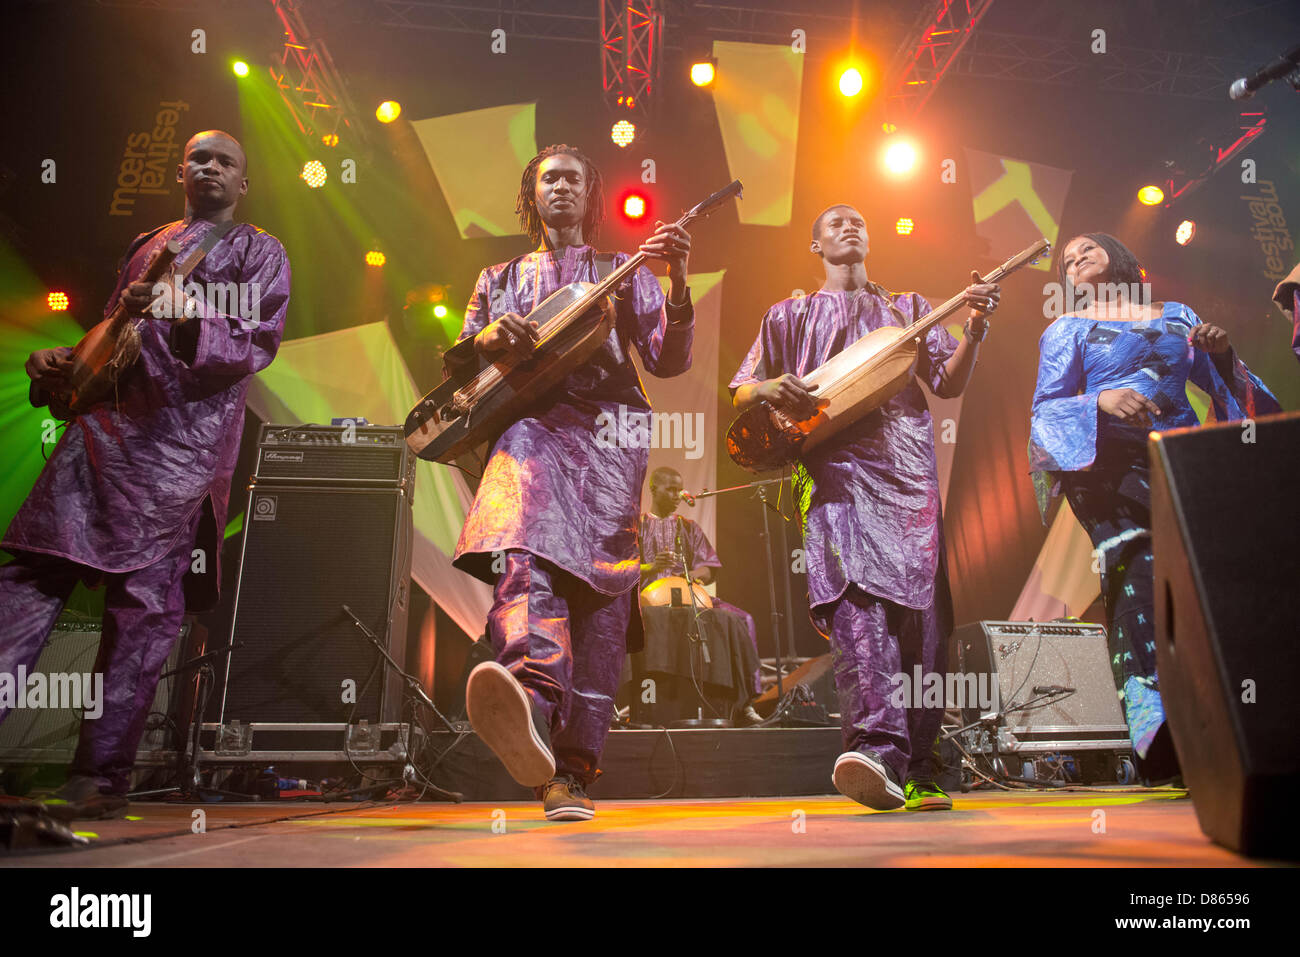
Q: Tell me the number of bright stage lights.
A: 14